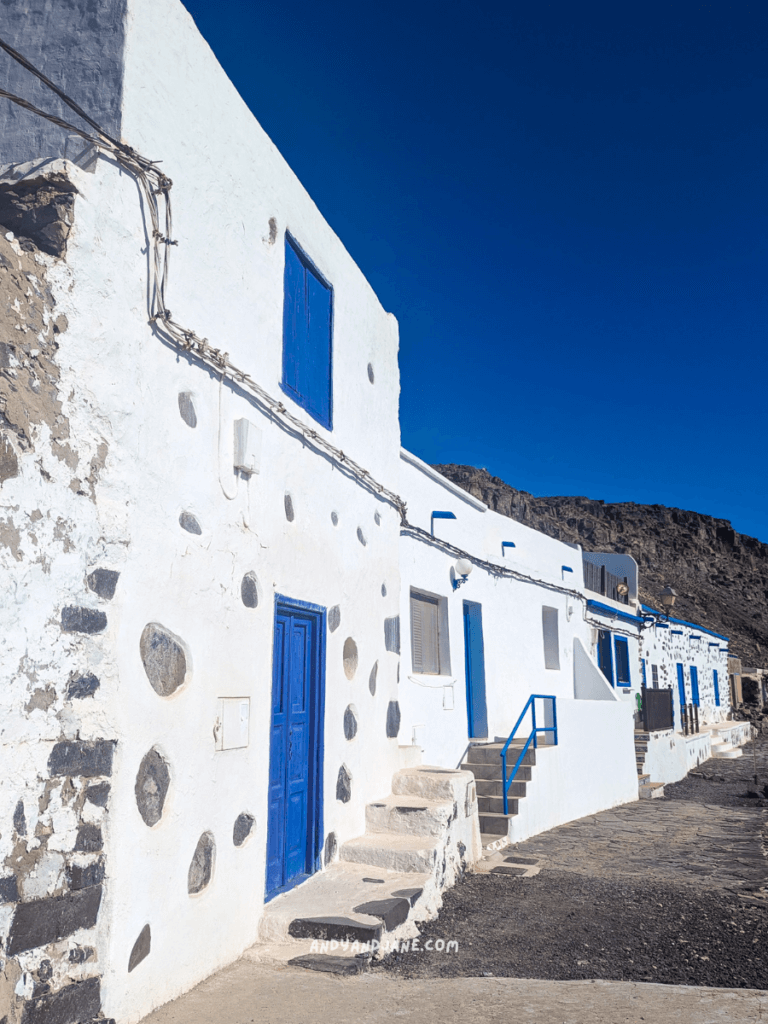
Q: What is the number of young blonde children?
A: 0